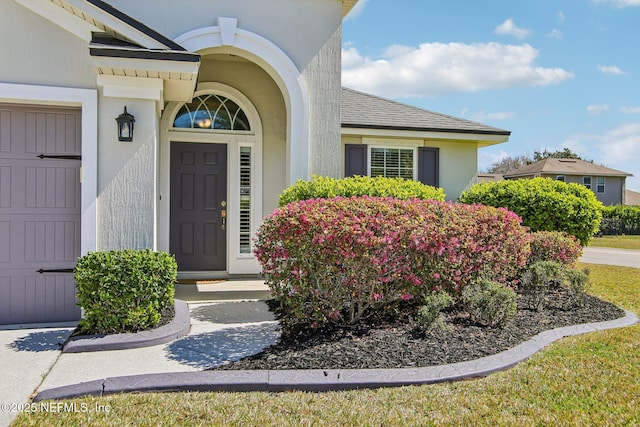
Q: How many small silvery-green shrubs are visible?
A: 4